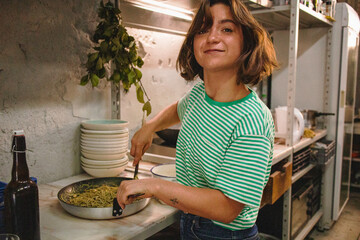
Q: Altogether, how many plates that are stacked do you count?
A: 12